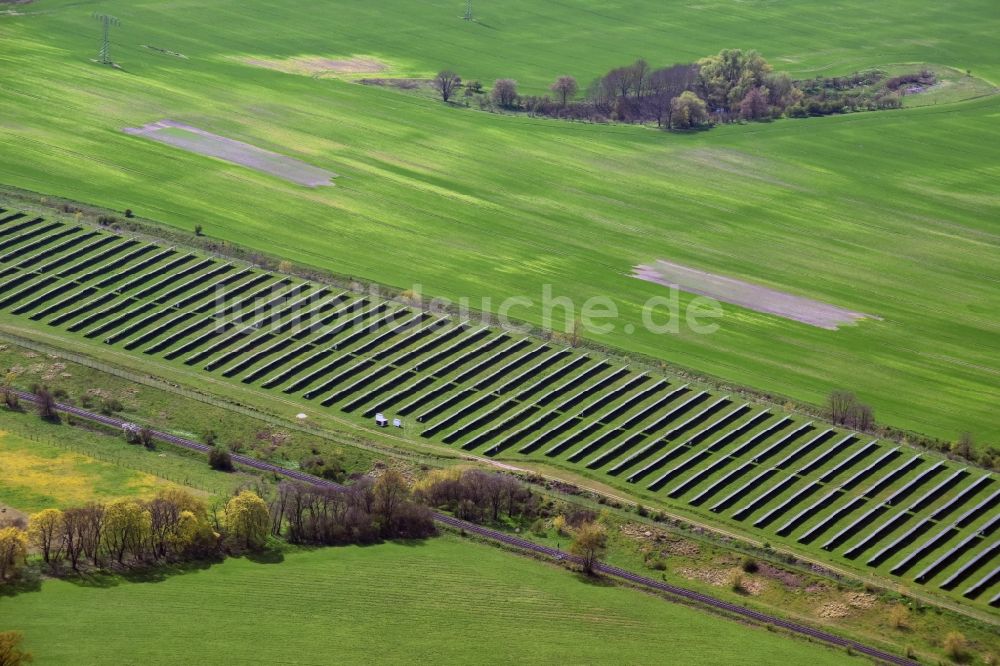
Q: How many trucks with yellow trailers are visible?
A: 0